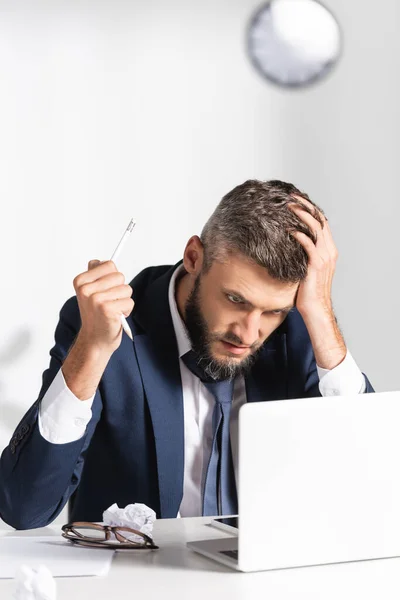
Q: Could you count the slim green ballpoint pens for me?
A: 0